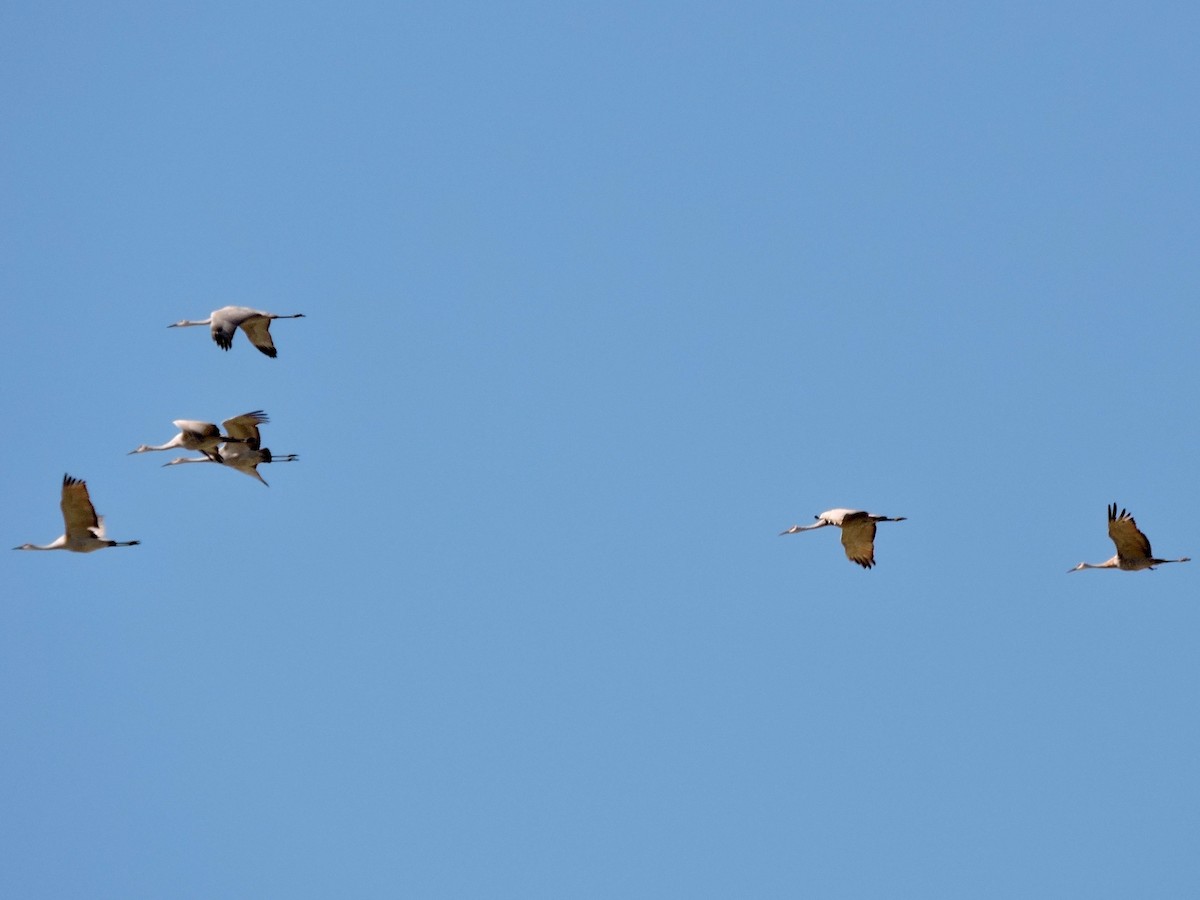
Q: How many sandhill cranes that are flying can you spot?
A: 6